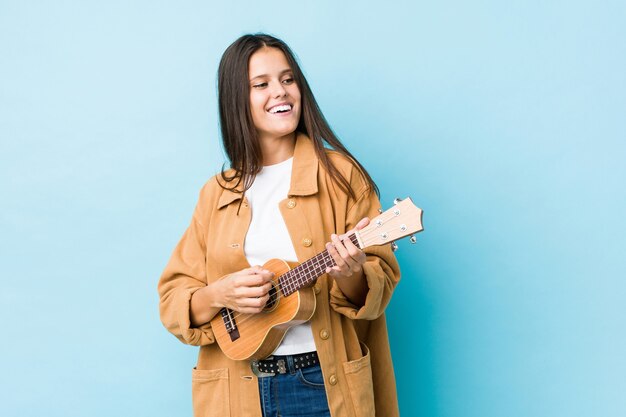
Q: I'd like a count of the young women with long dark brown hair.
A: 1